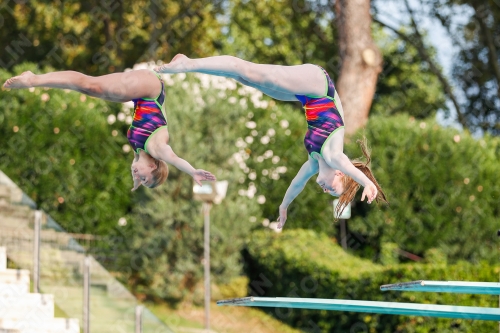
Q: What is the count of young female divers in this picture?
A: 2